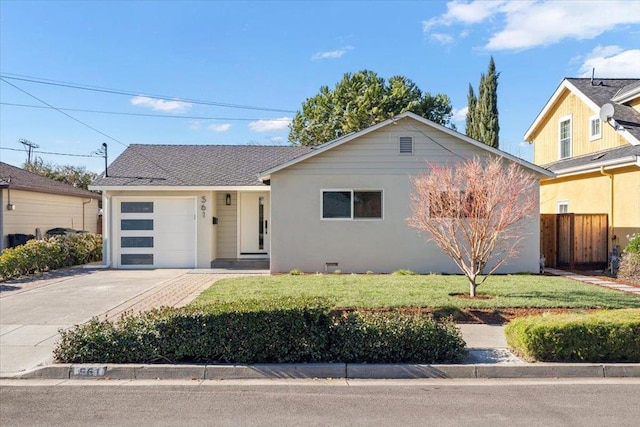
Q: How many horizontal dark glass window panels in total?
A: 4